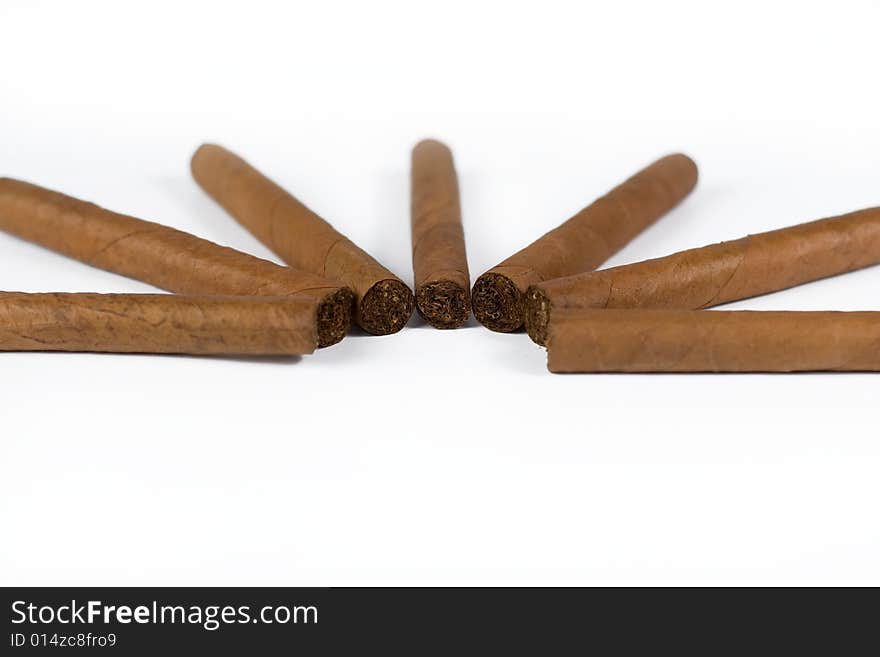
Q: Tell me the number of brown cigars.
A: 7